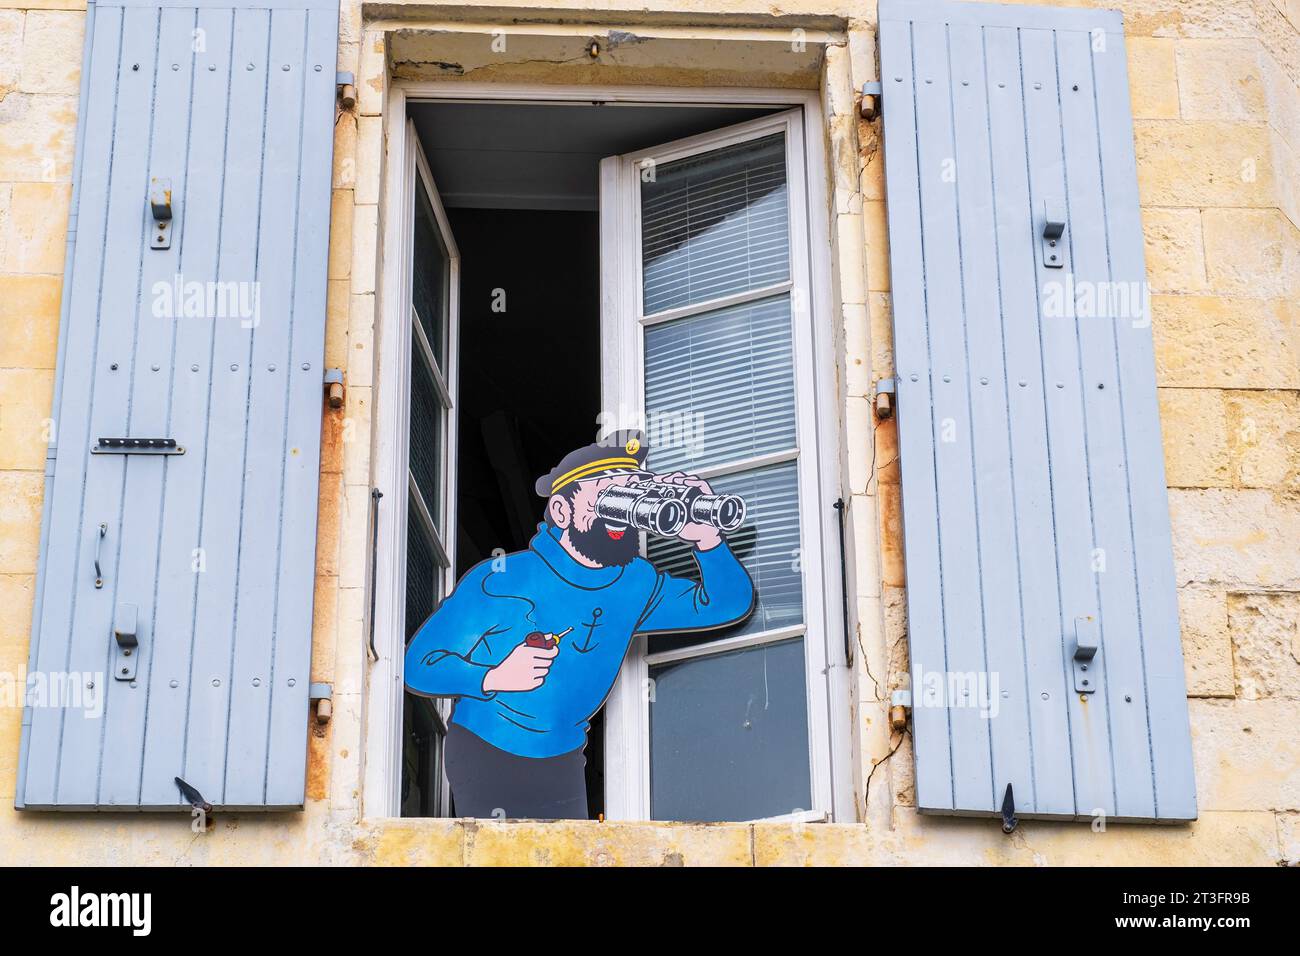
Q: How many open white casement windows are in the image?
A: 2